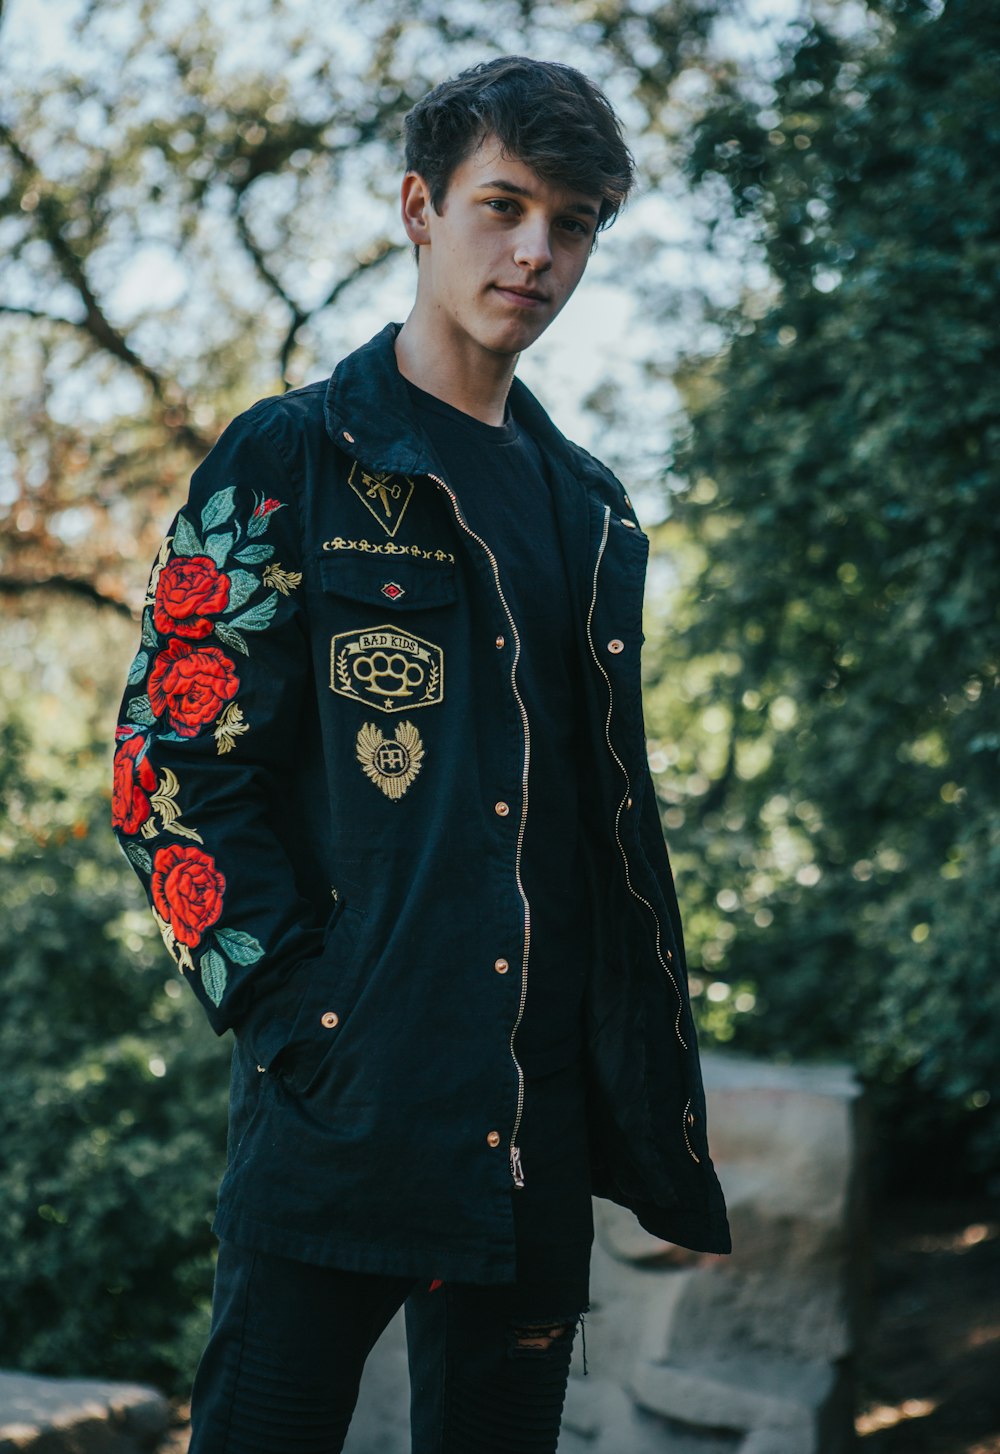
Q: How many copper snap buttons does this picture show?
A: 12